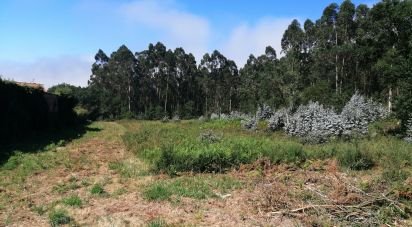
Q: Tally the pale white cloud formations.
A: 3